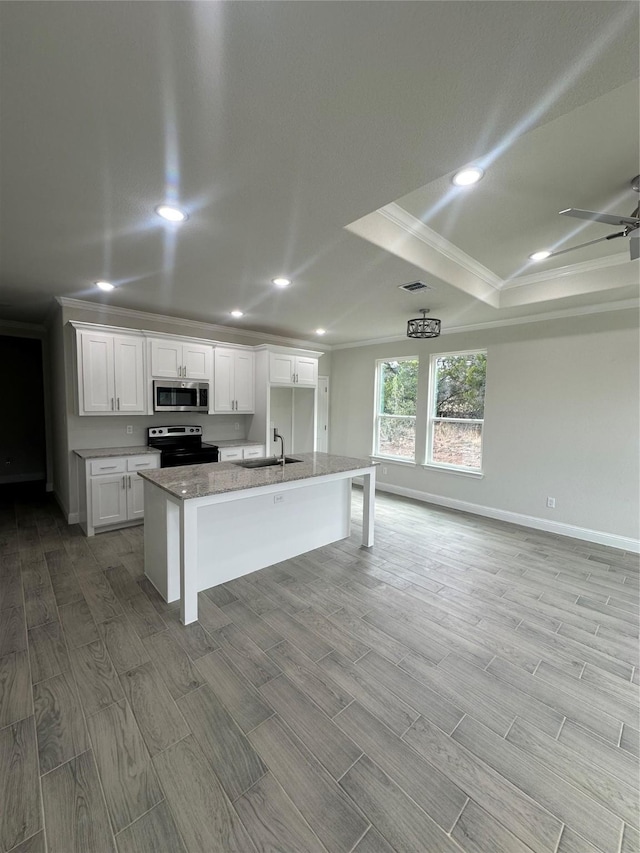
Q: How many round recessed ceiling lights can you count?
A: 7